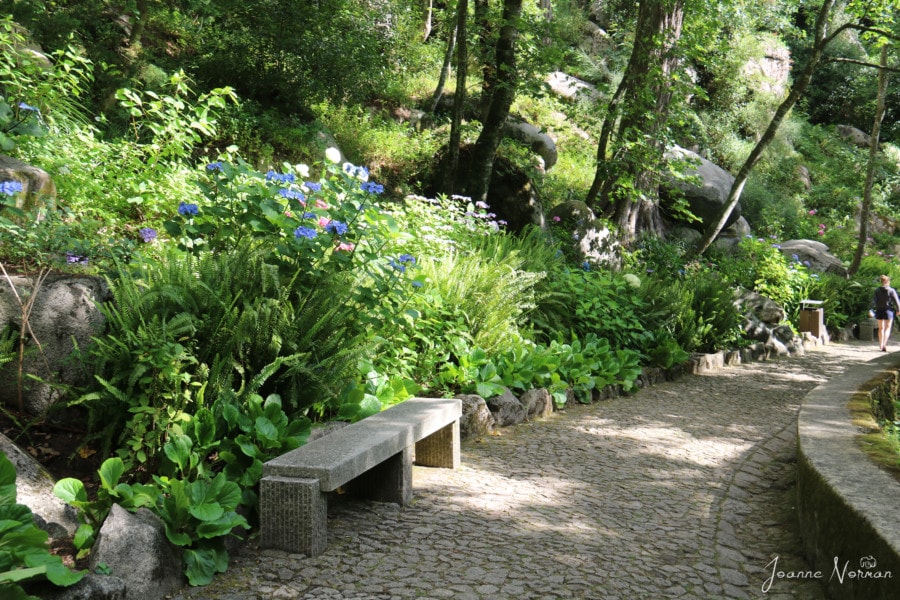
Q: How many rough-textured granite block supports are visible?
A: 3